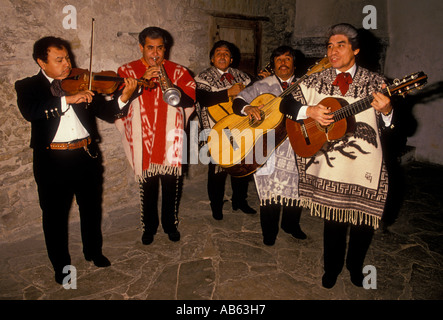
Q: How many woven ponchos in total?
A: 4